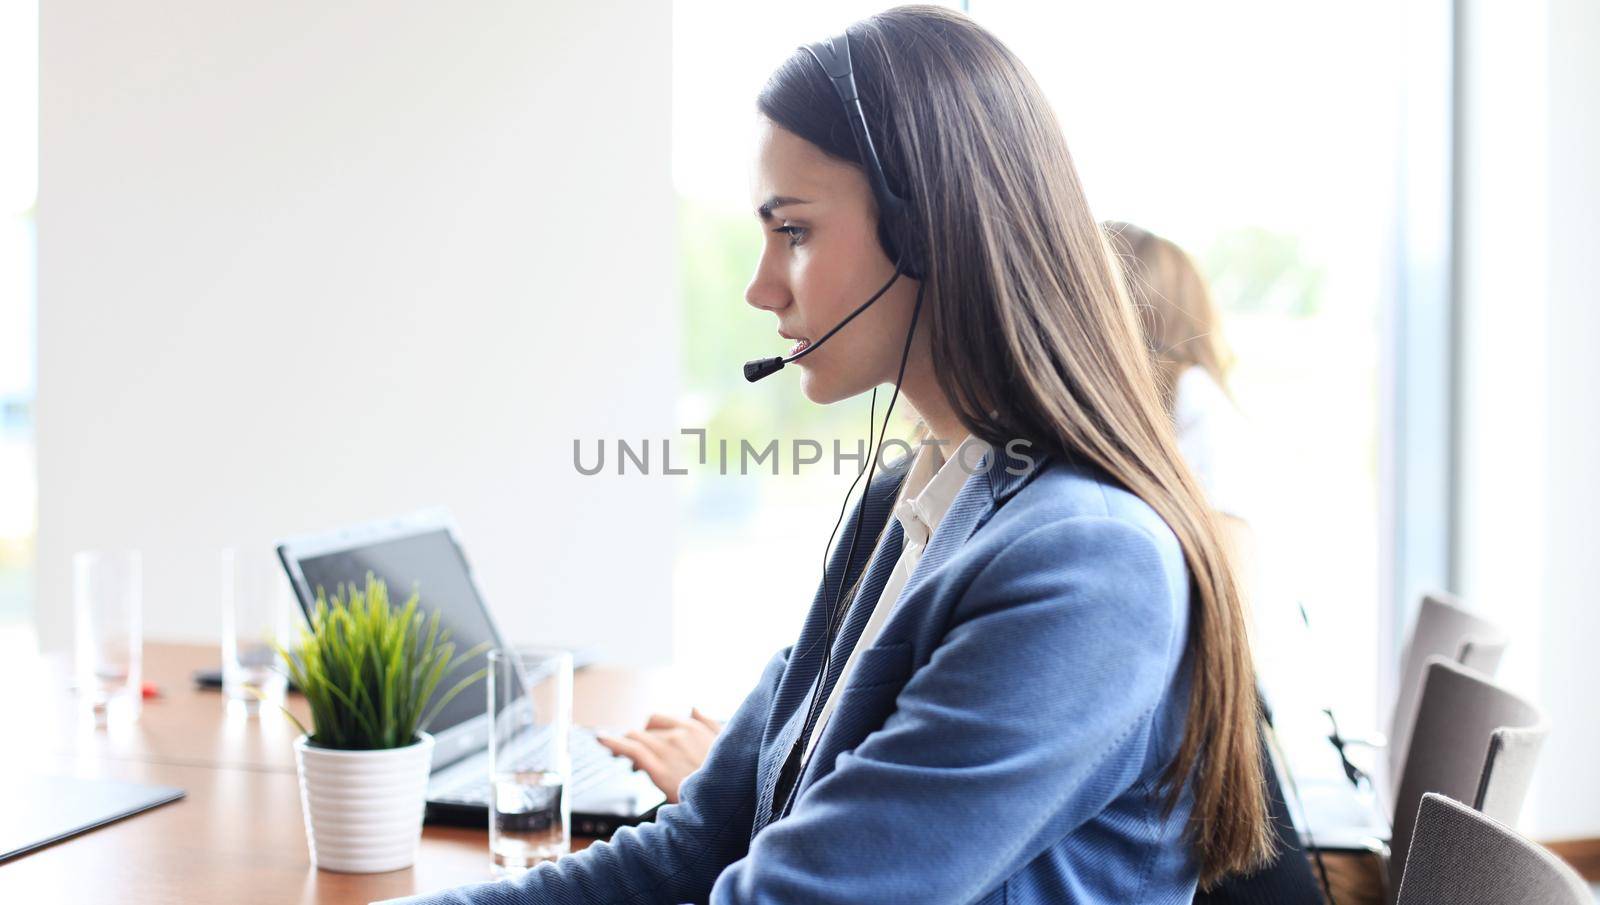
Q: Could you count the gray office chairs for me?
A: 3